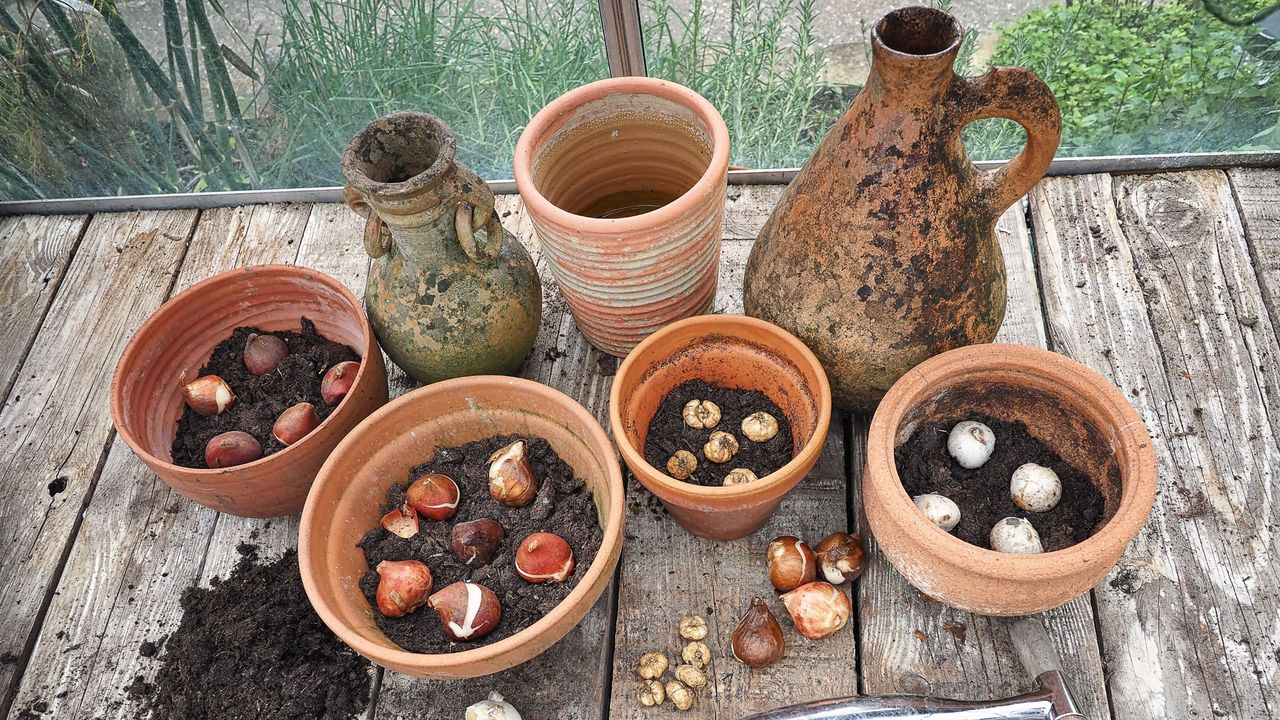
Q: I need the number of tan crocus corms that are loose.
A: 6